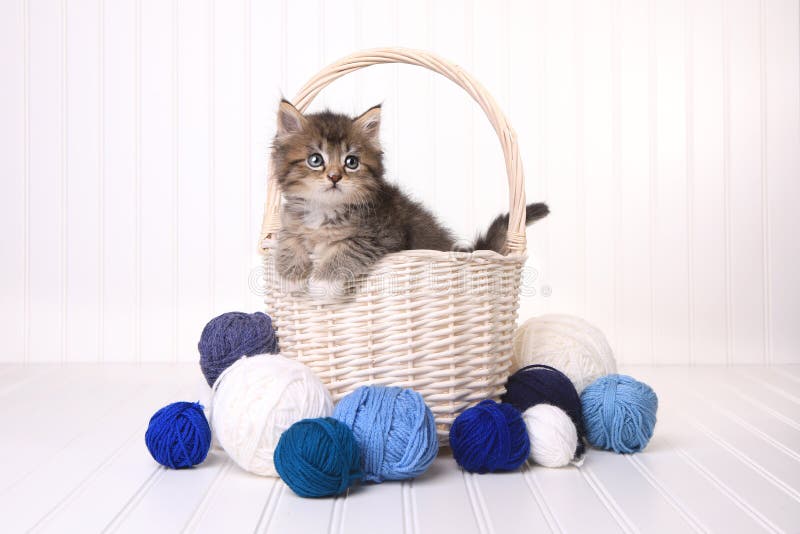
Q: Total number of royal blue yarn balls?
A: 2